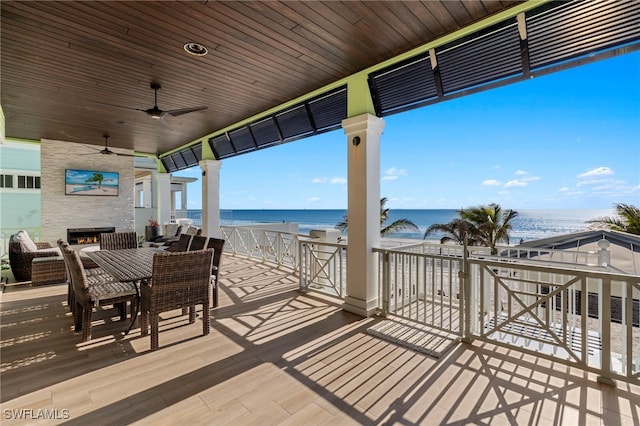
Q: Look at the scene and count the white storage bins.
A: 0